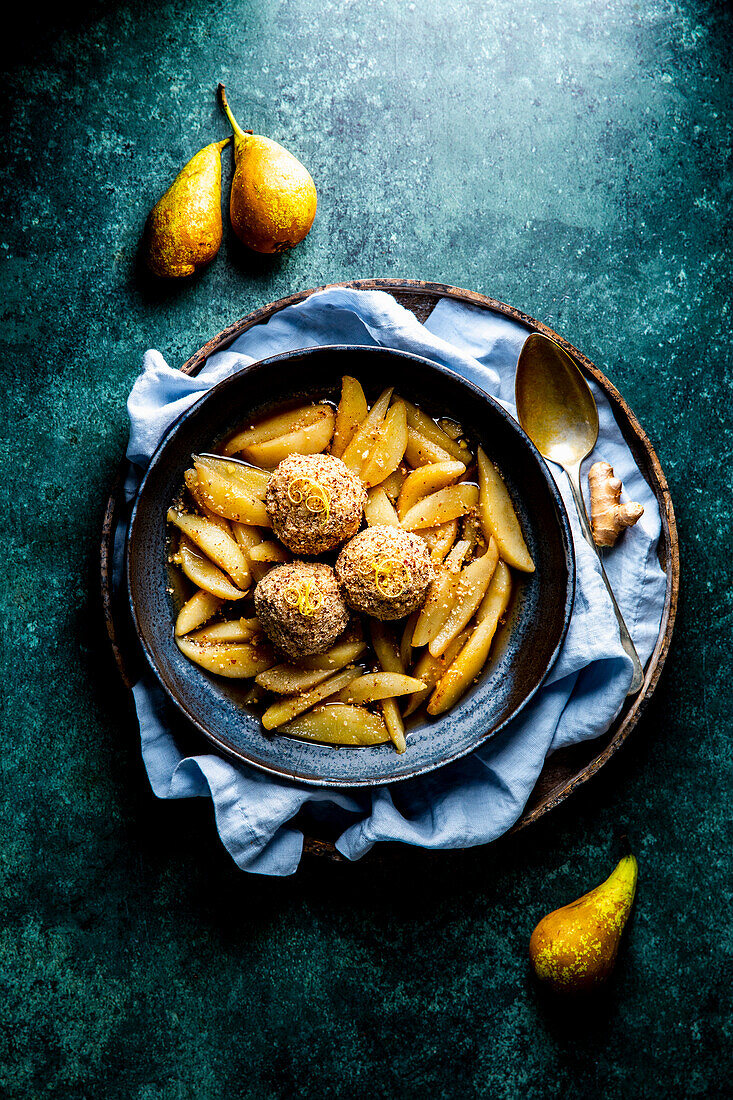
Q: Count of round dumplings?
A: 3